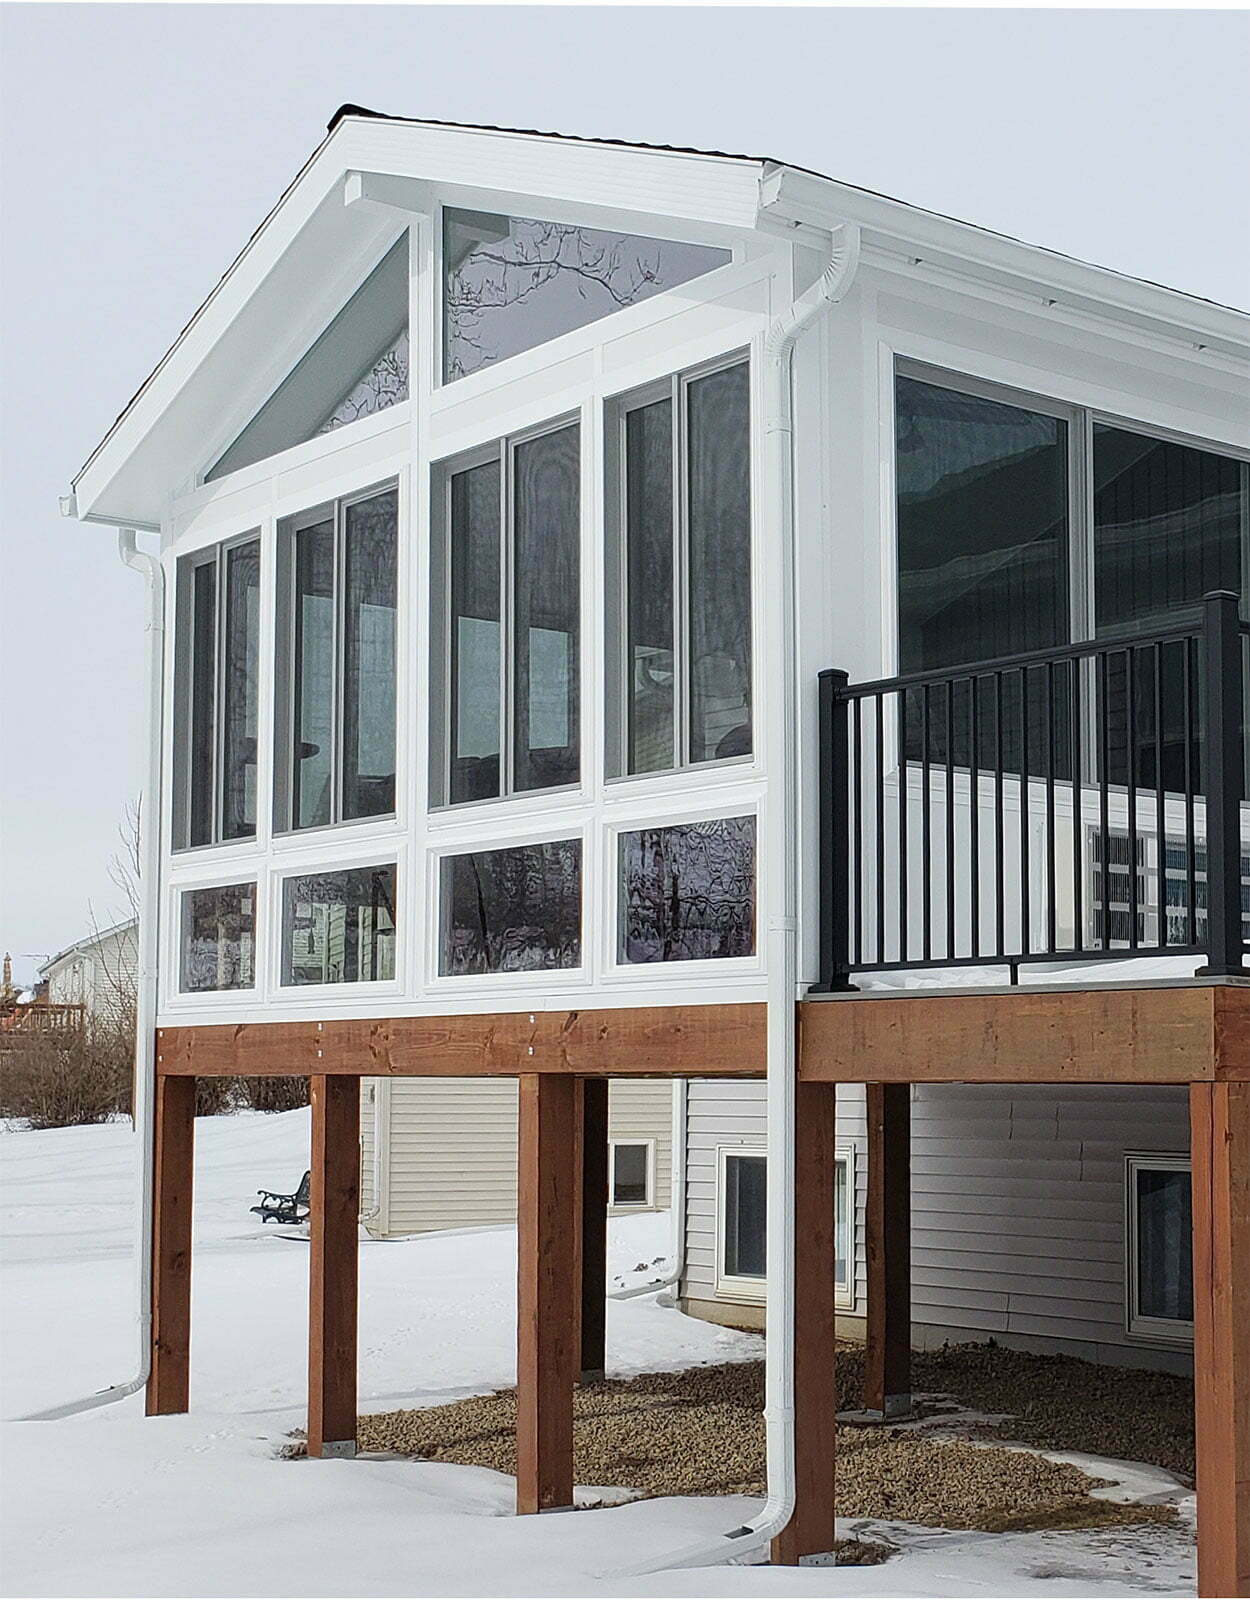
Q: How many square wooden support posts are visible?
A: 7